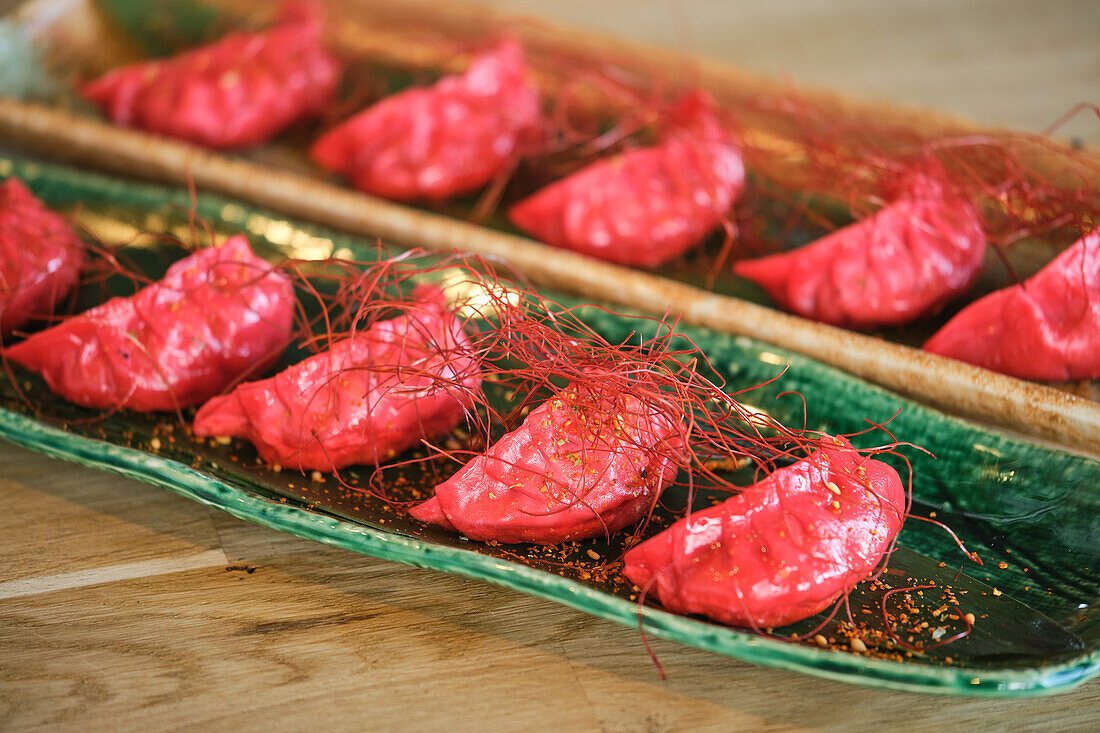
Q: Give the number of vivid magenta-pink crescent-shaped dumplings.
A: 10